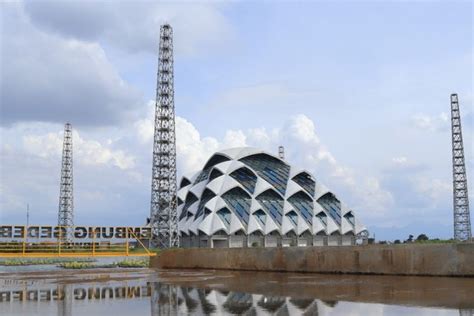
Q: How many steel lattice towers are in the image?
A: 4